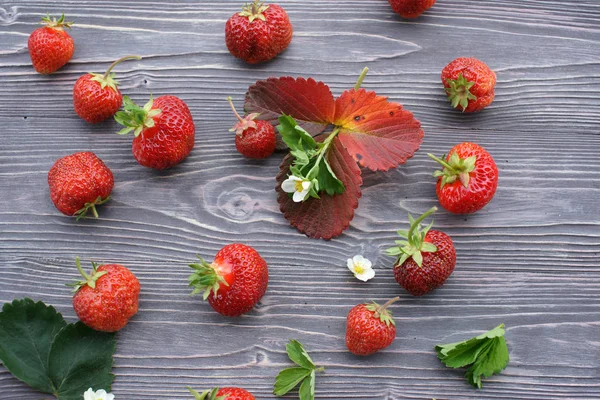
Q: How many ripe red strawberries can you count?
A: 14